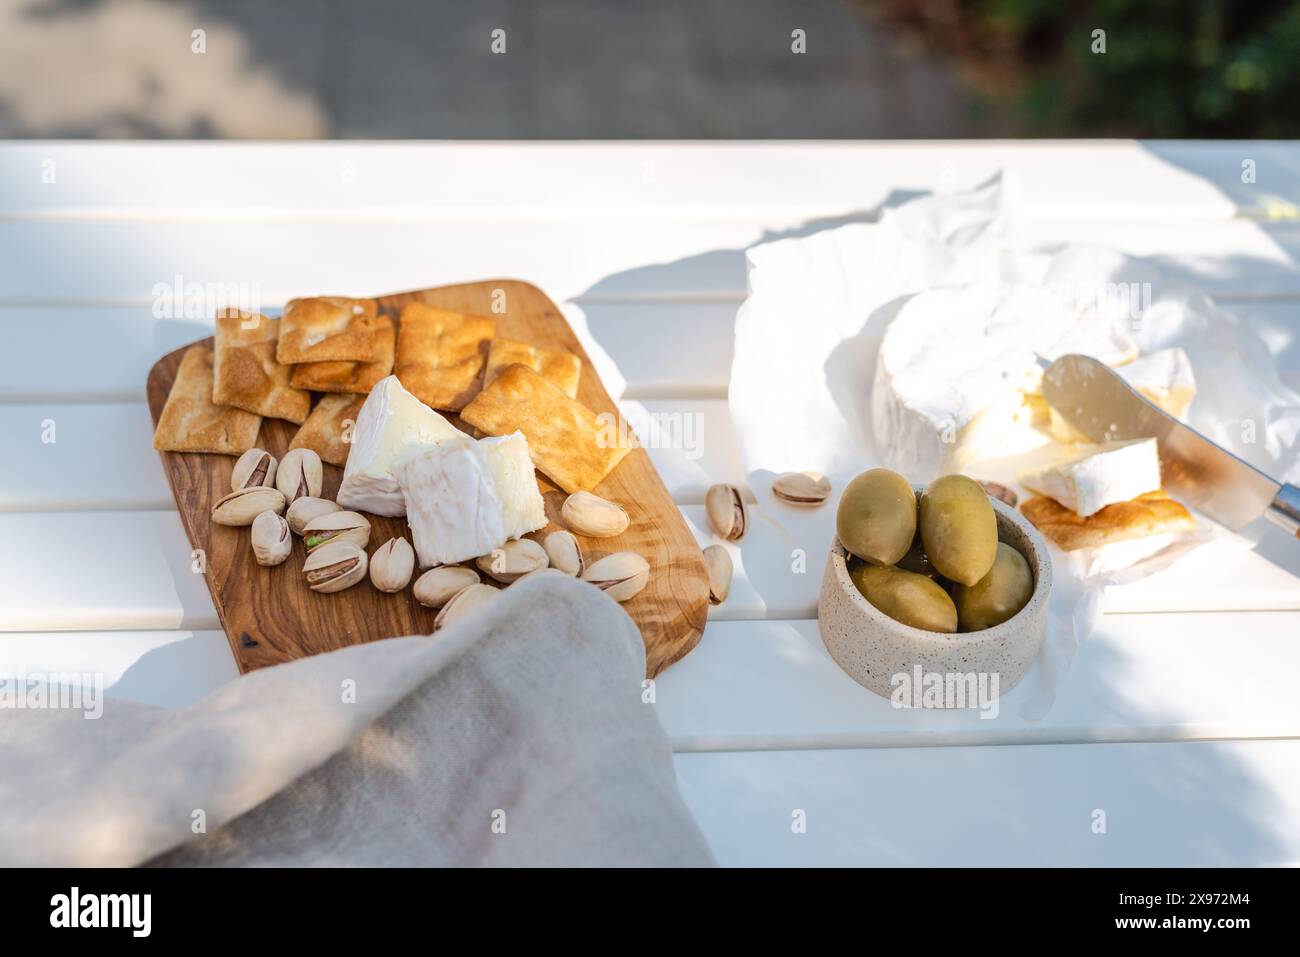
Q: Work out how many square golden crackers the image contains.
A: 9